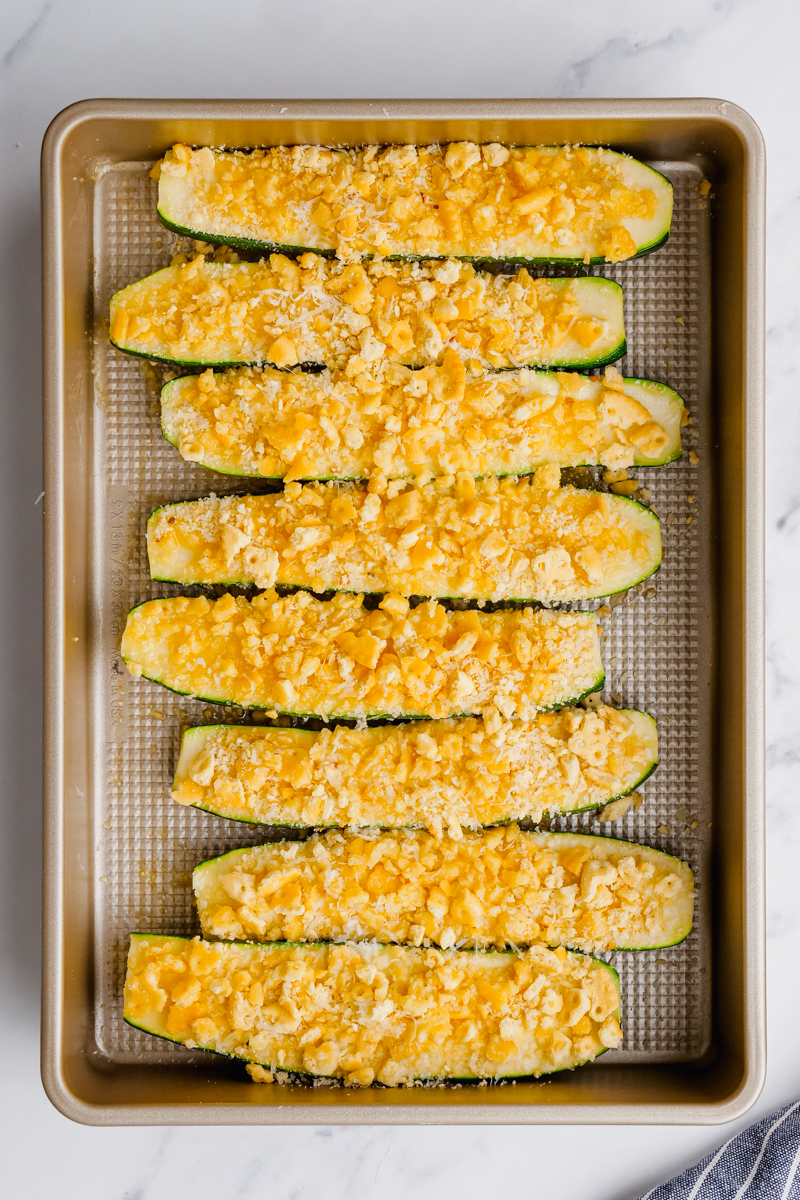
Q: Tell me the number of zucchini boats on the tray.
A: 8